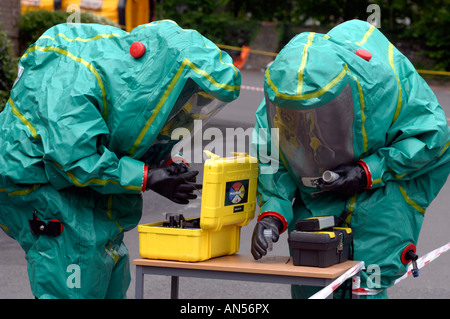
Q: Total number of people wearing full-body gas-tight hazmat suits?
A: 2